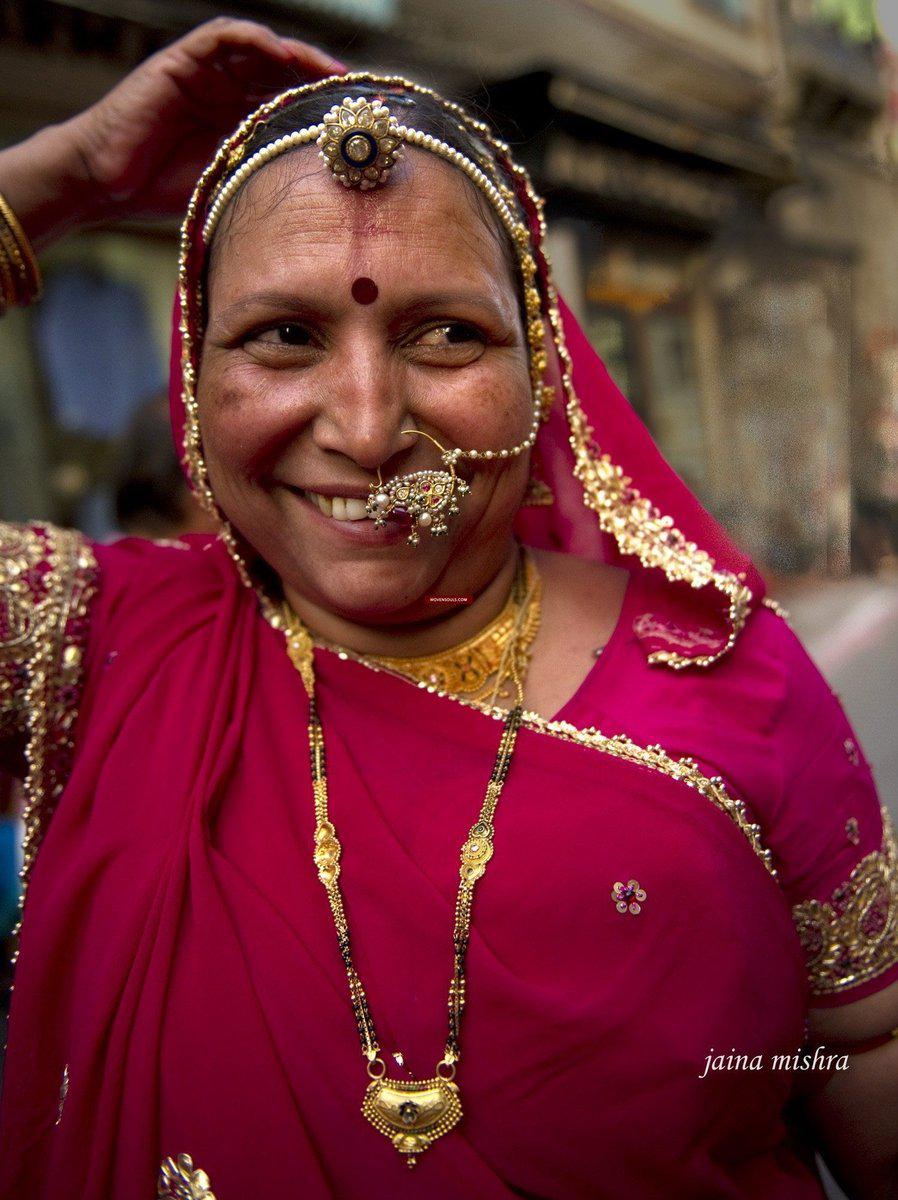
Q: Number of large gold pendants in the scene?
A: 1